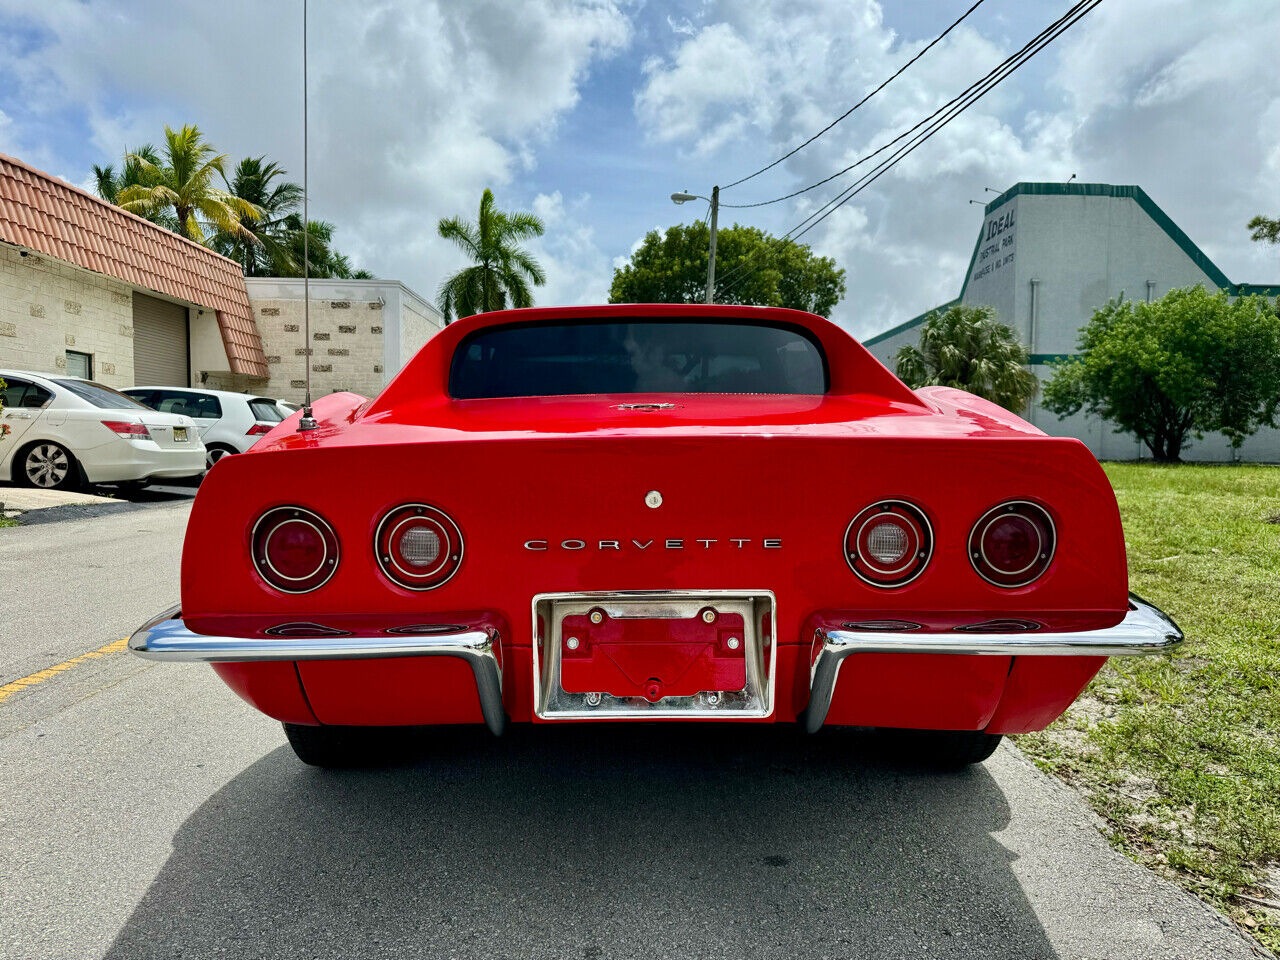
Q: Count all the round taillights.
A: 4